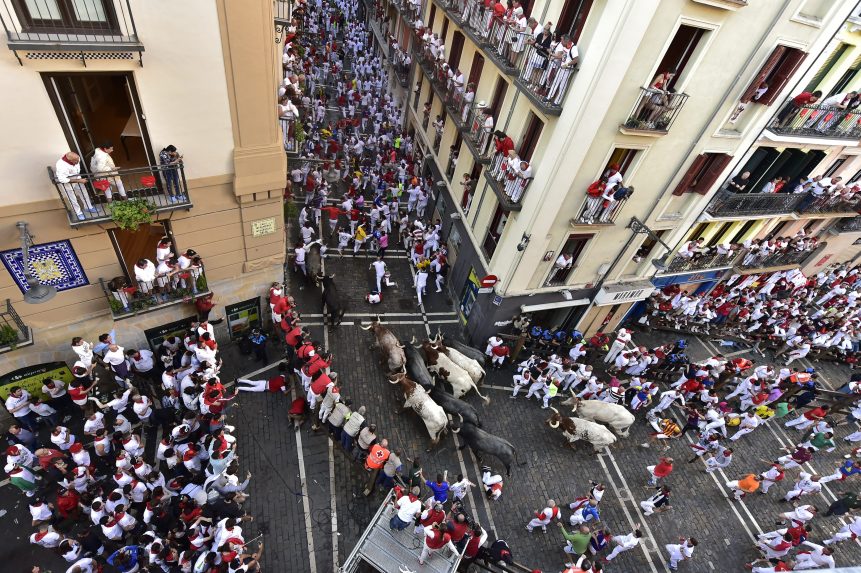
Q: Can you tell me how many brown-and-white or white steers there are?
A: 6